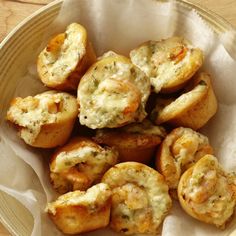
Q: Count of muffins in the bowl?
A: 11